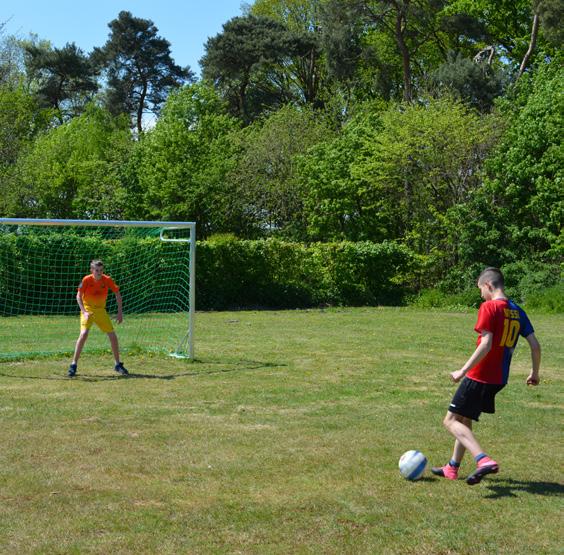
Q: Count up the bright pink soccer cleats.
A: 2